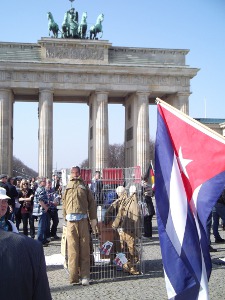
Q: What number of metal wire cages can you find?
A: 1